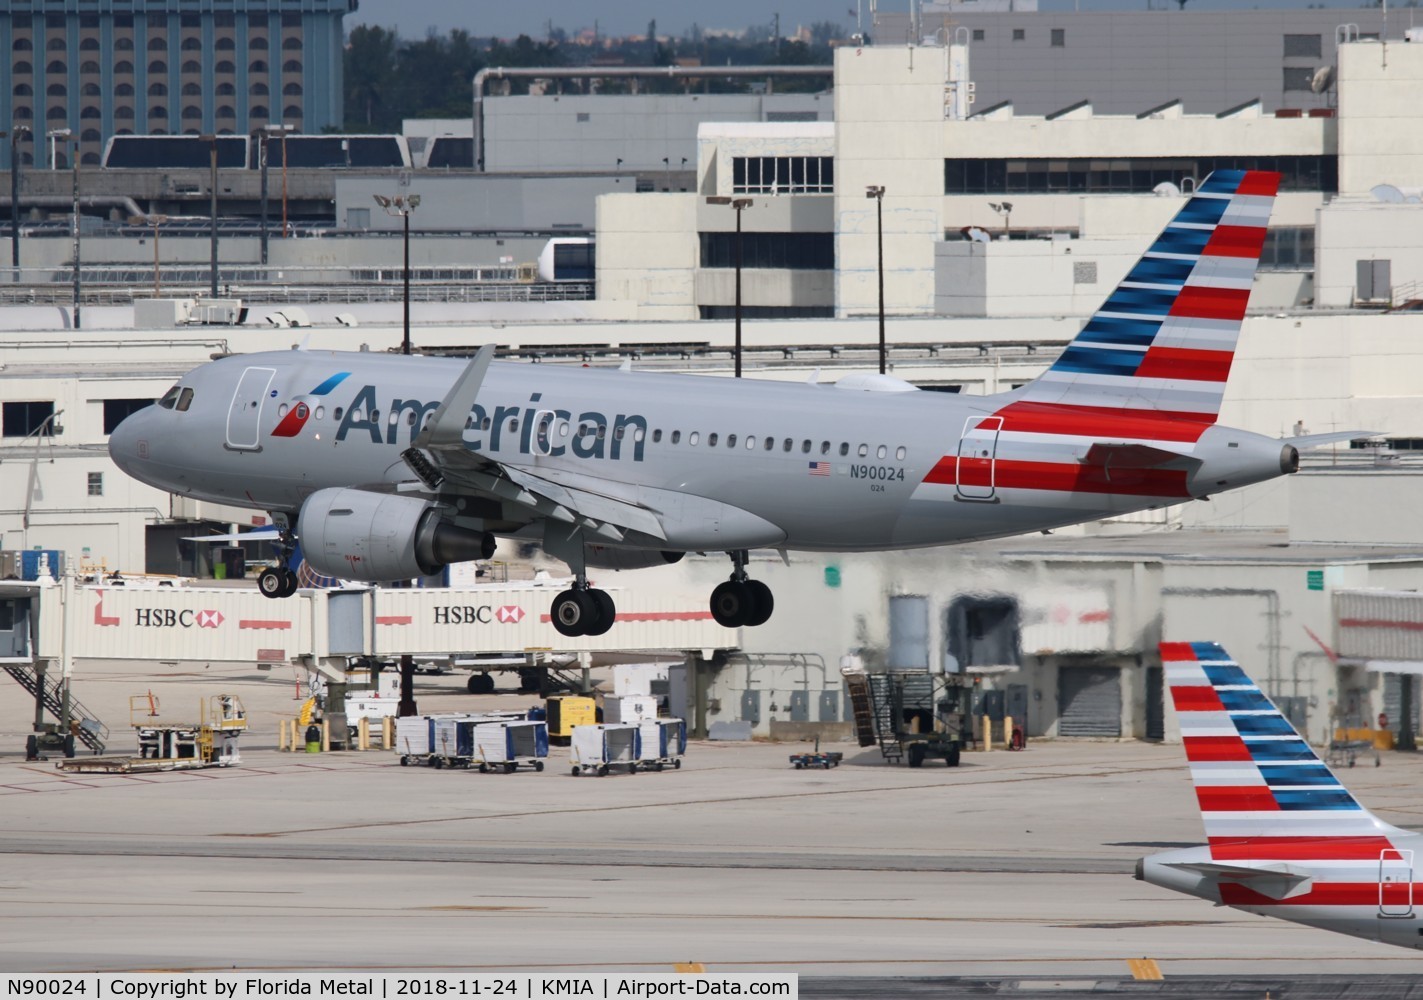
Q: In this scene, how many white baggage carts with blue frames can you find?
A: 5